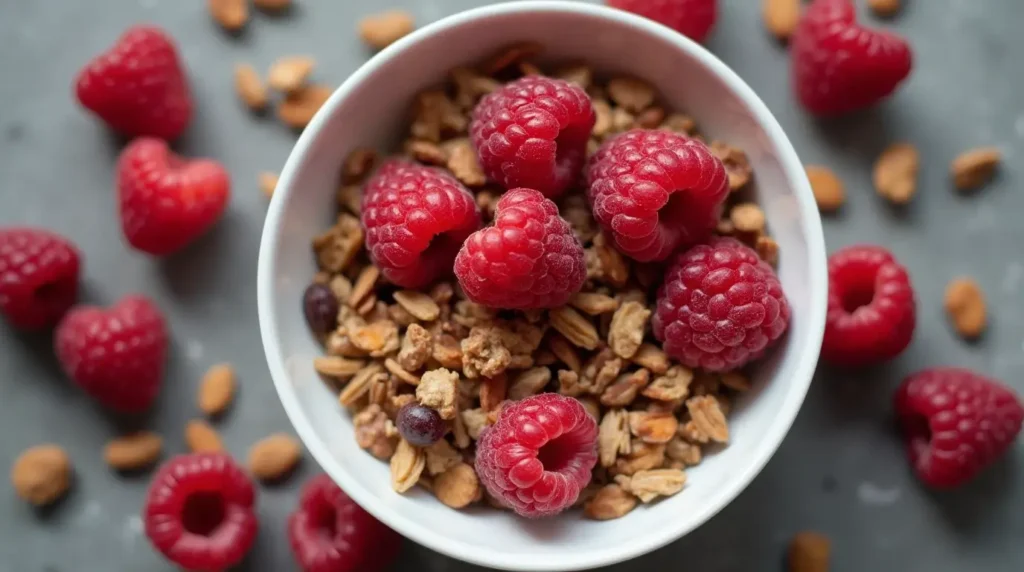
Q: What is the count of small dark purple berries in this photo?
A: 2